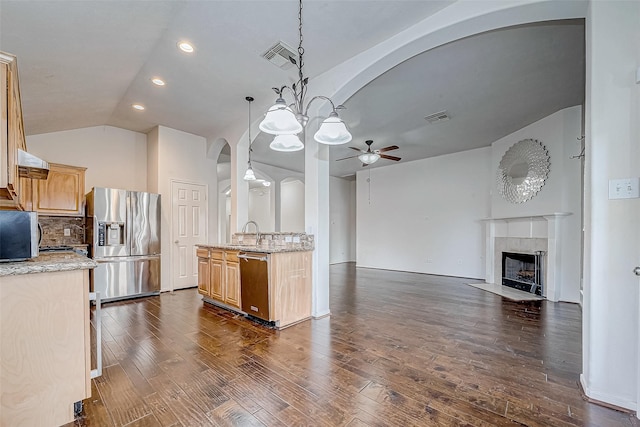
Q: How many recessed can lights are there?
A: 3